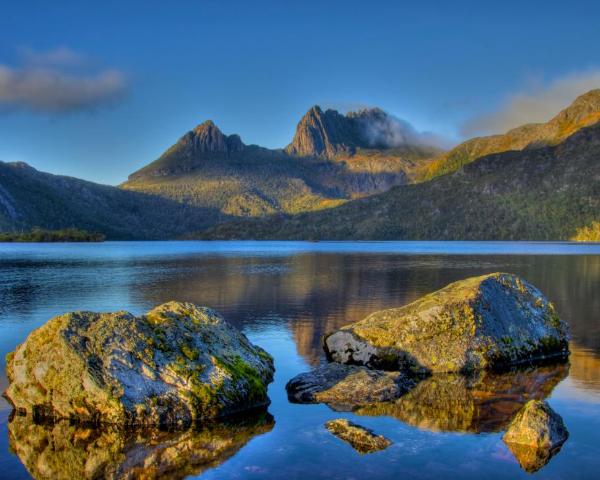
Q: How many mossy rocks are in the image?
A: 5